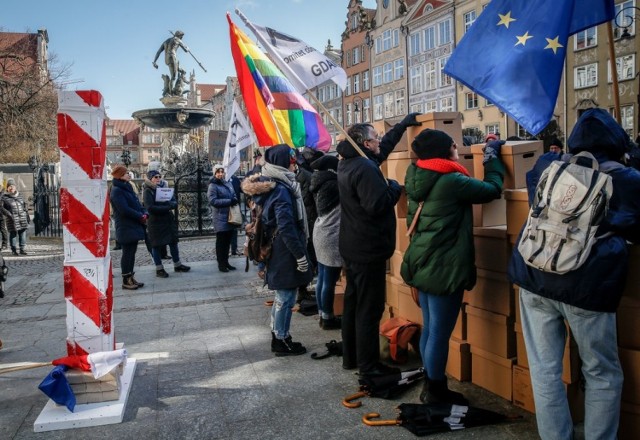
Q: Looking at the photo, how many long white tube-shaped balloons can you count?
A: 0